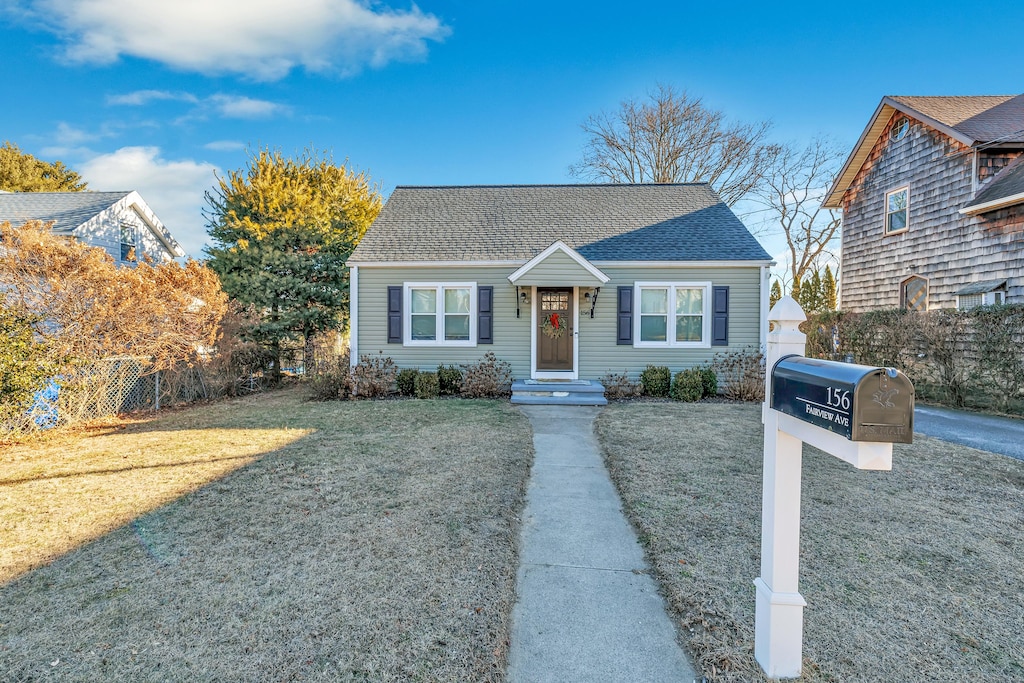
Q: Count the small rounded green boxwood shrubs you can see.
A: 6